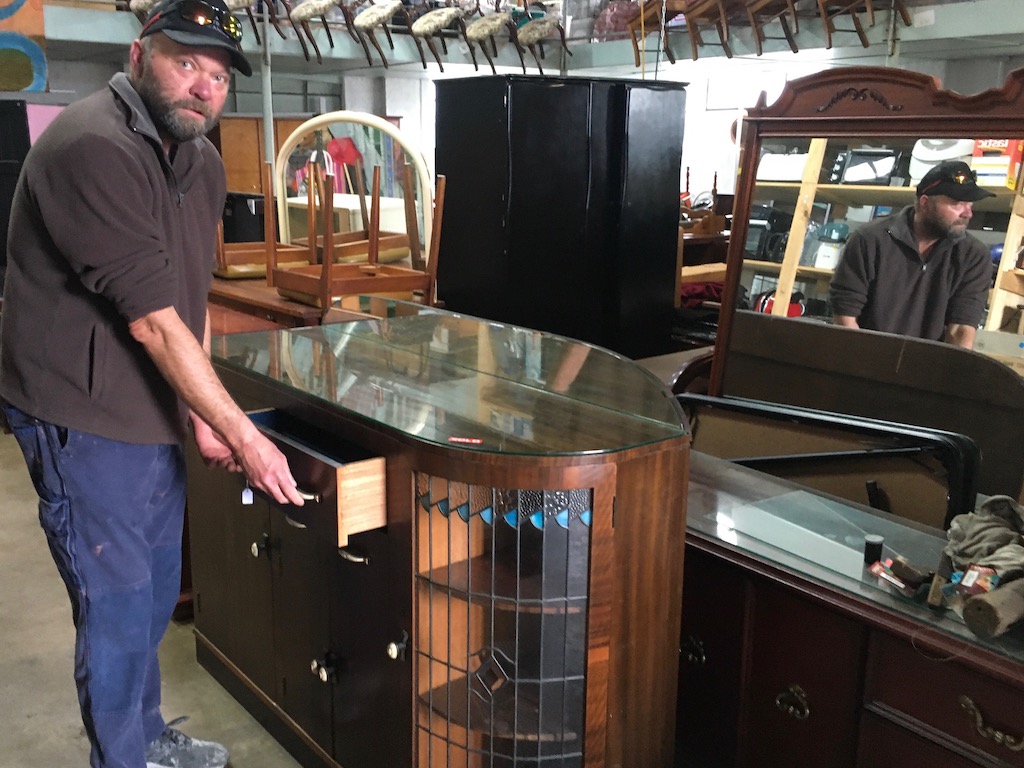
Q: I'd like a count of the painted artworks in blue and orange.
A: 1